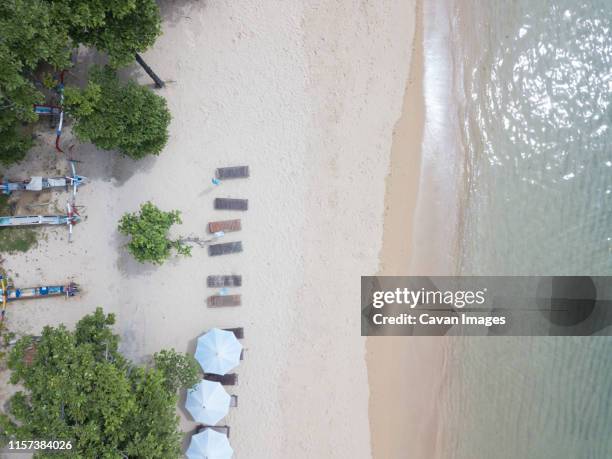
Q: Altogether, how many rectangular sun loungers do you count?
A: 11